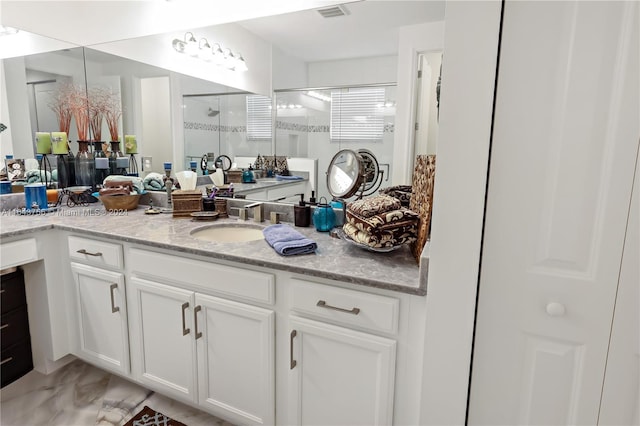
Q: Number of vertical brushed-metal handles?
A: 4